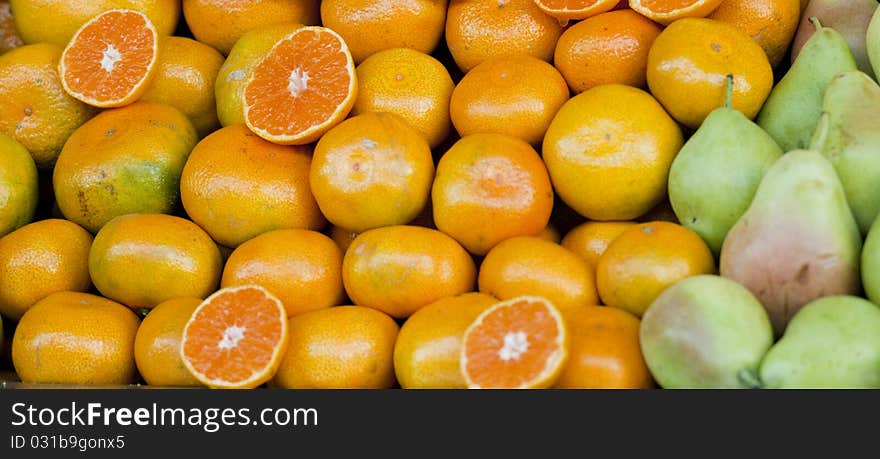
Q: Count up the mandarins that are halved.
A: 6